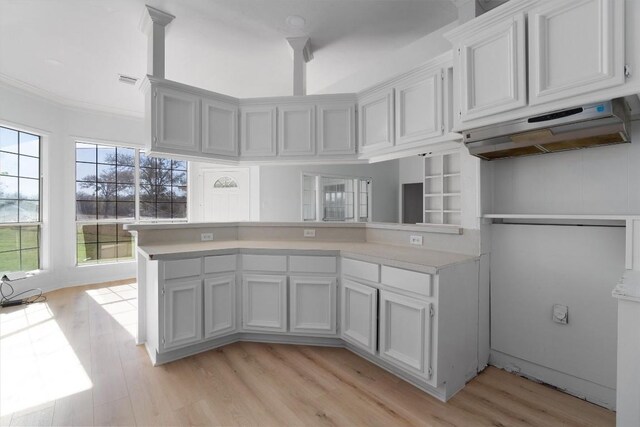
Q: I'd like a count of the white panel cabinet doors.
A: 15